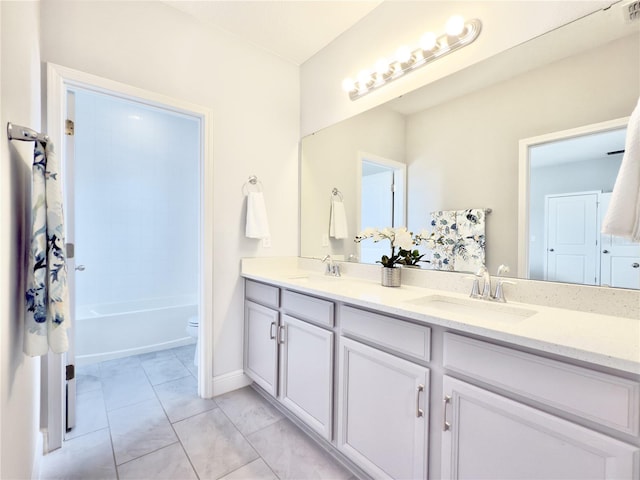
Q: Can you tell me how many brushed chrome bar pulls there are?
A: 4